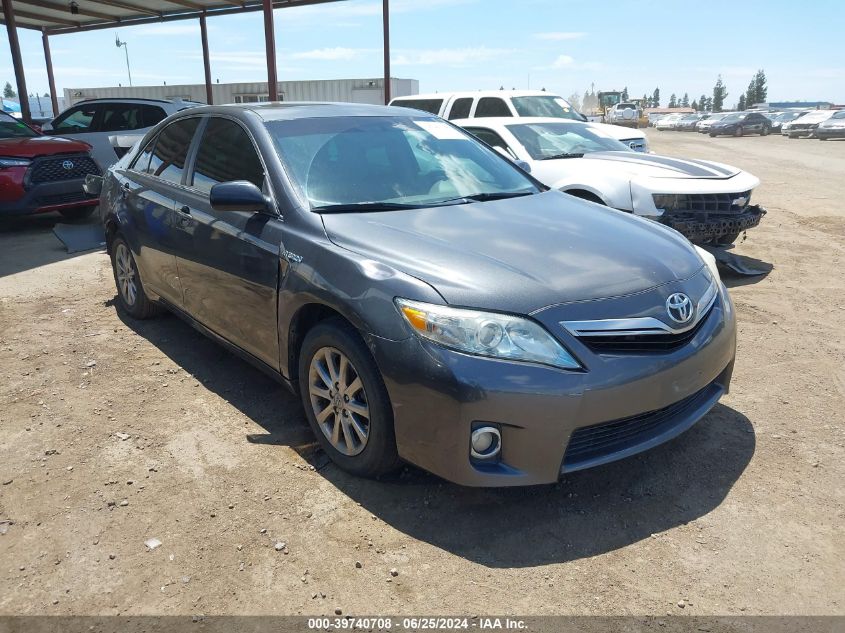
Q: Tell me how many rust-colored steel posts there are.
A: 5